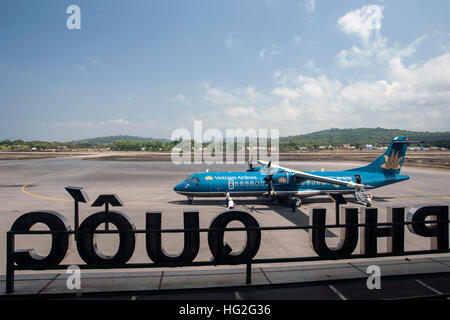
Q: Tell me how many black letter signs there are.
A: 7